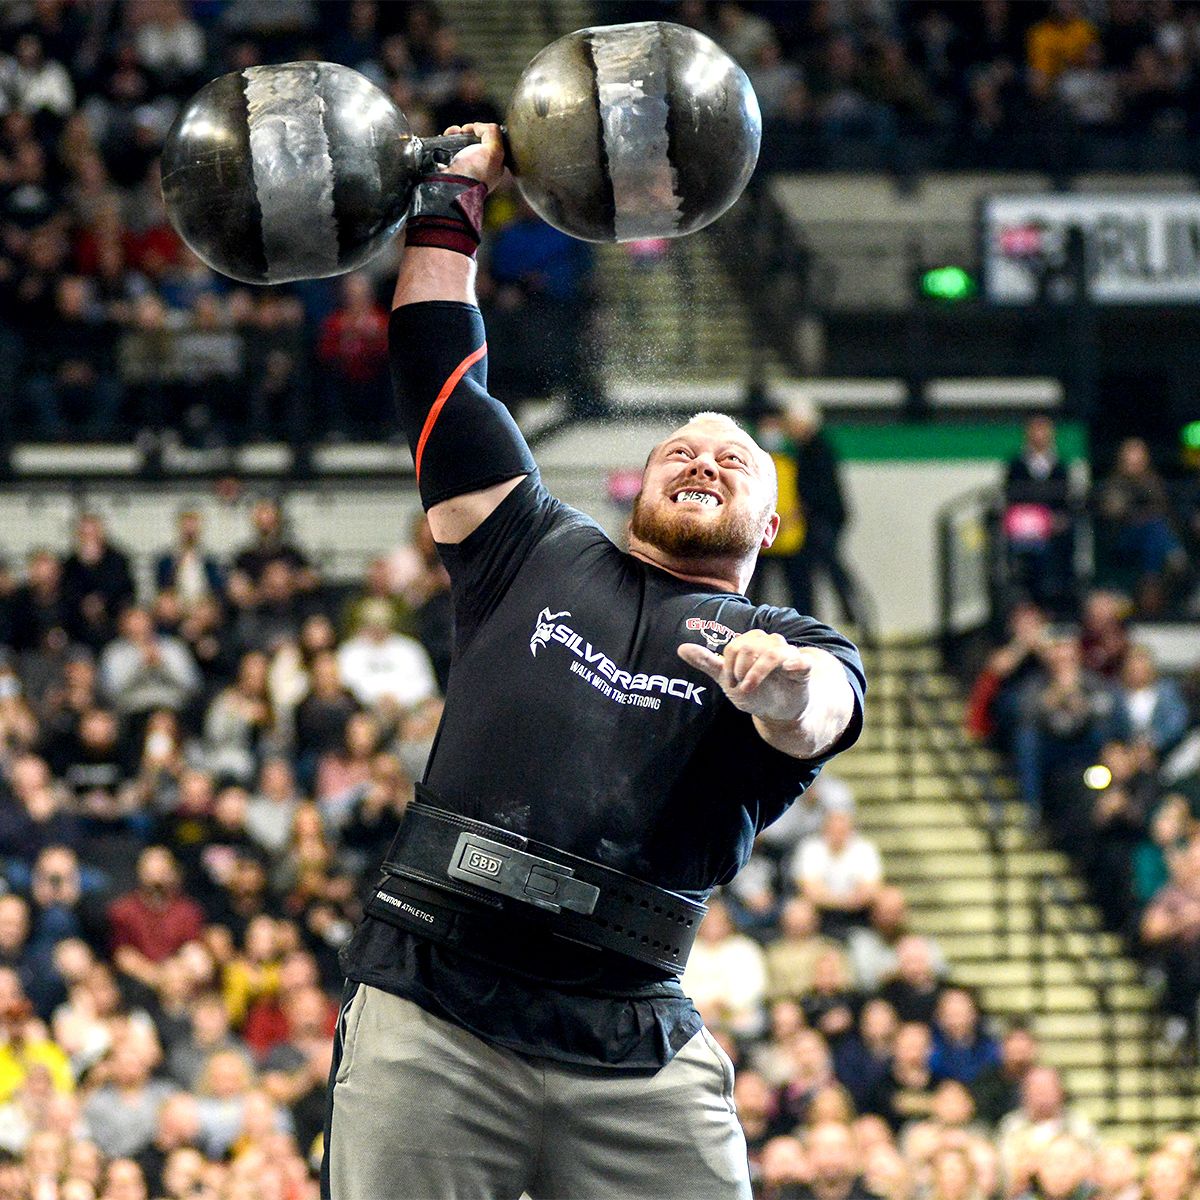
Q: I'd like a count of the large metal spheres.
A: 2